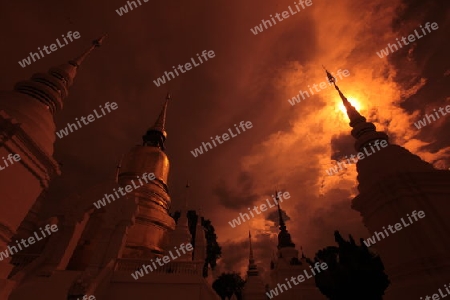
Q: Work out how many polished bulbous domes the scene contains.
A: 1